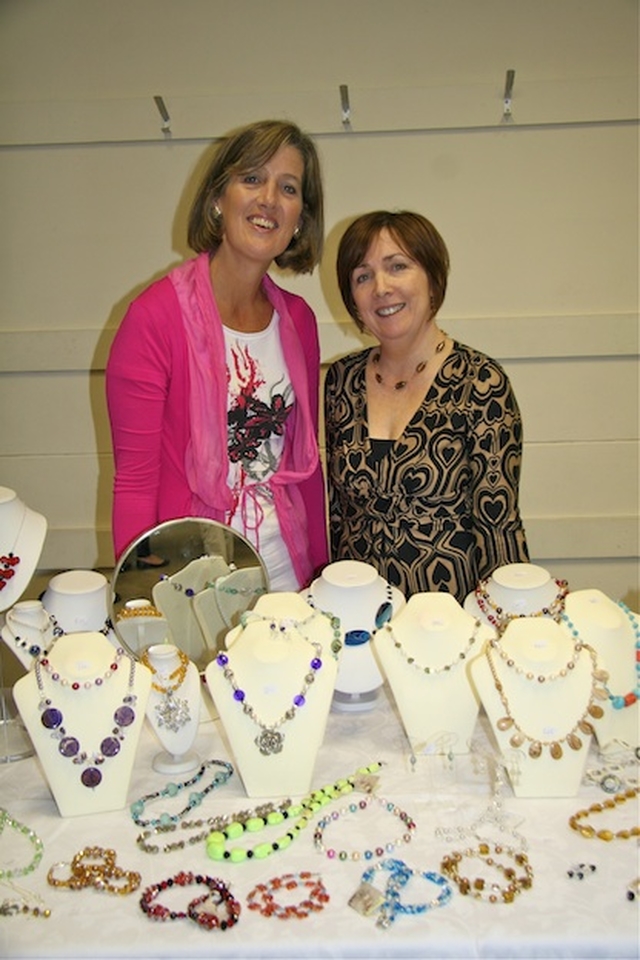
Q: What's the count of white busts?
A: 12